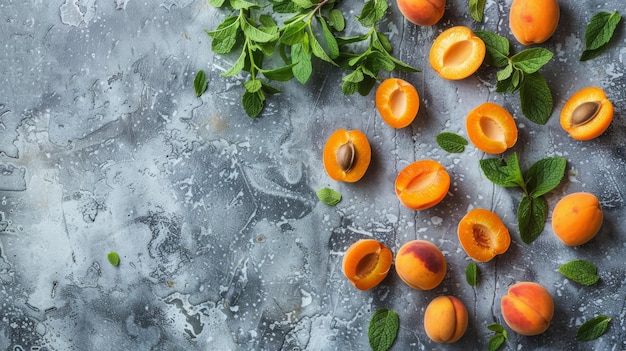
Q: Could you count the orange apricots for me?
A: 14